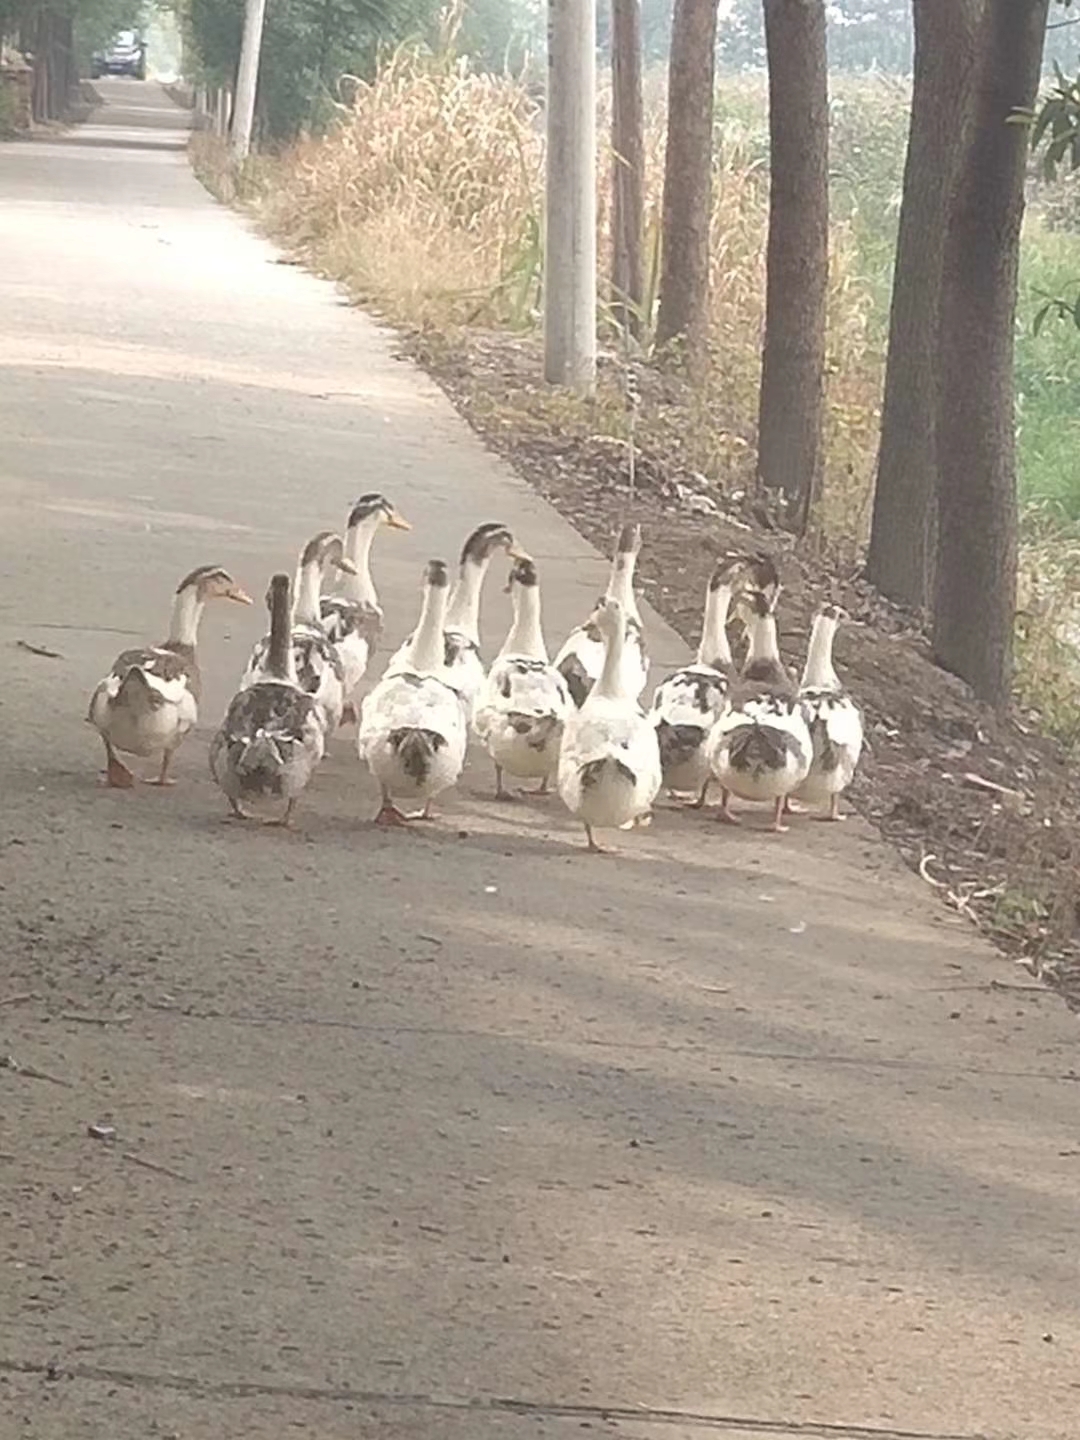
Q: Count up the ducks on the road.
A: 13